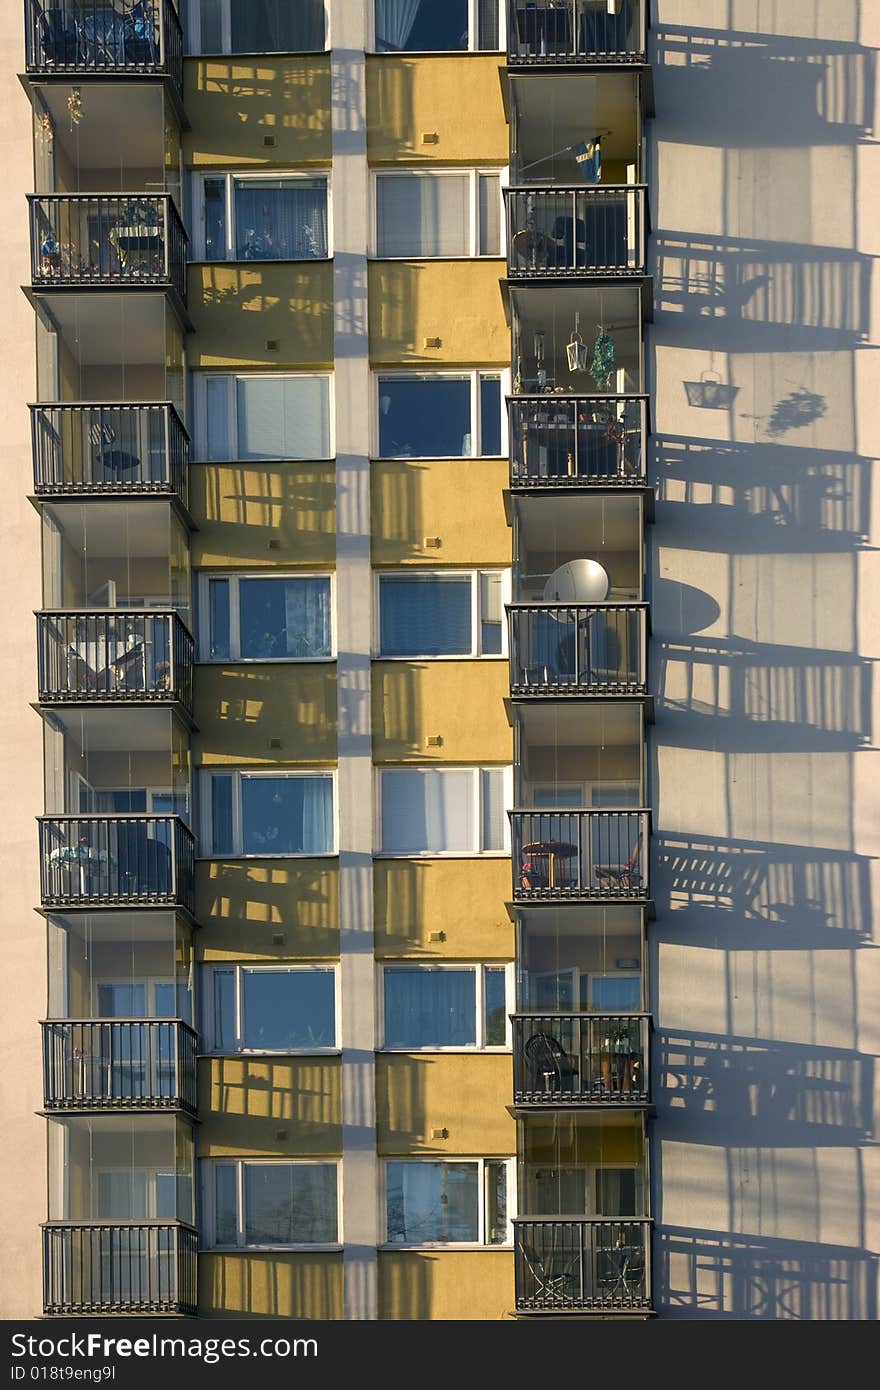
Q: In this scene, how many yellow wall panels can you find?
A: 14